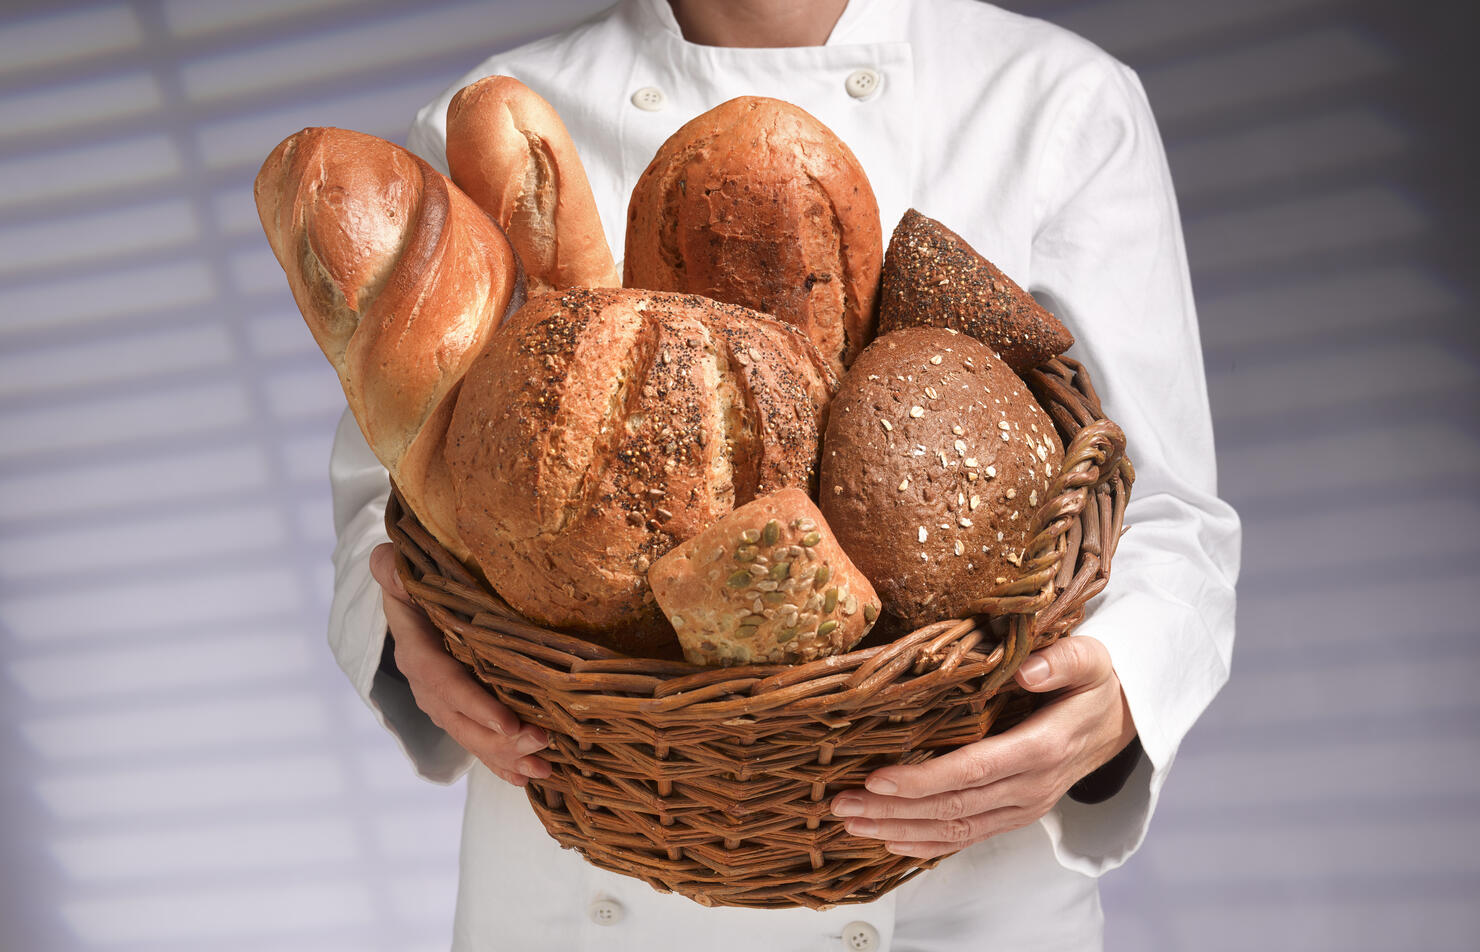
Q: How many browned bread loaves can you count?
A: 7